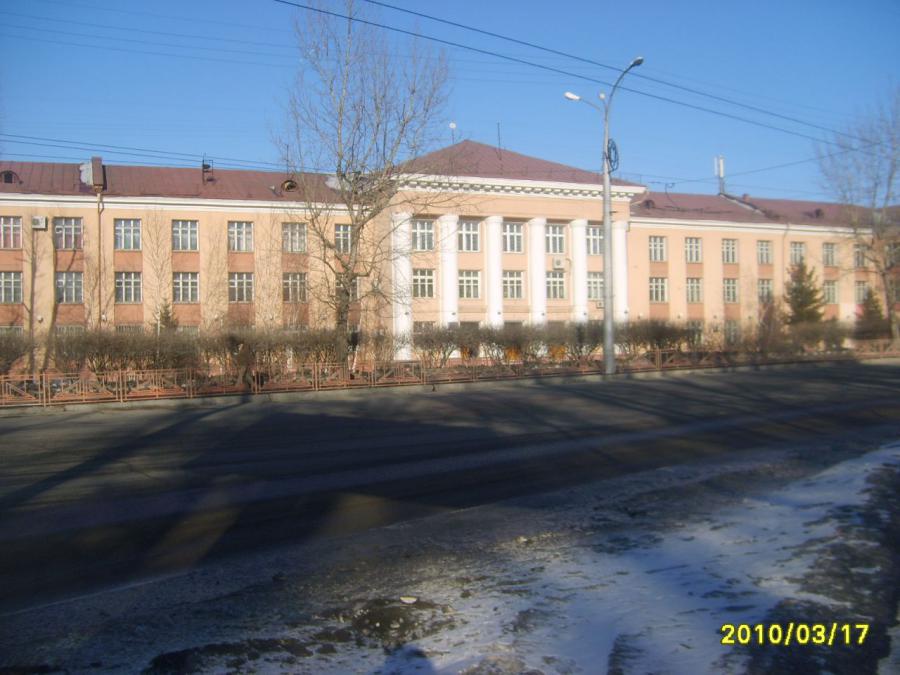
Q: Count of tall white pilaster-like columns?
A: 6